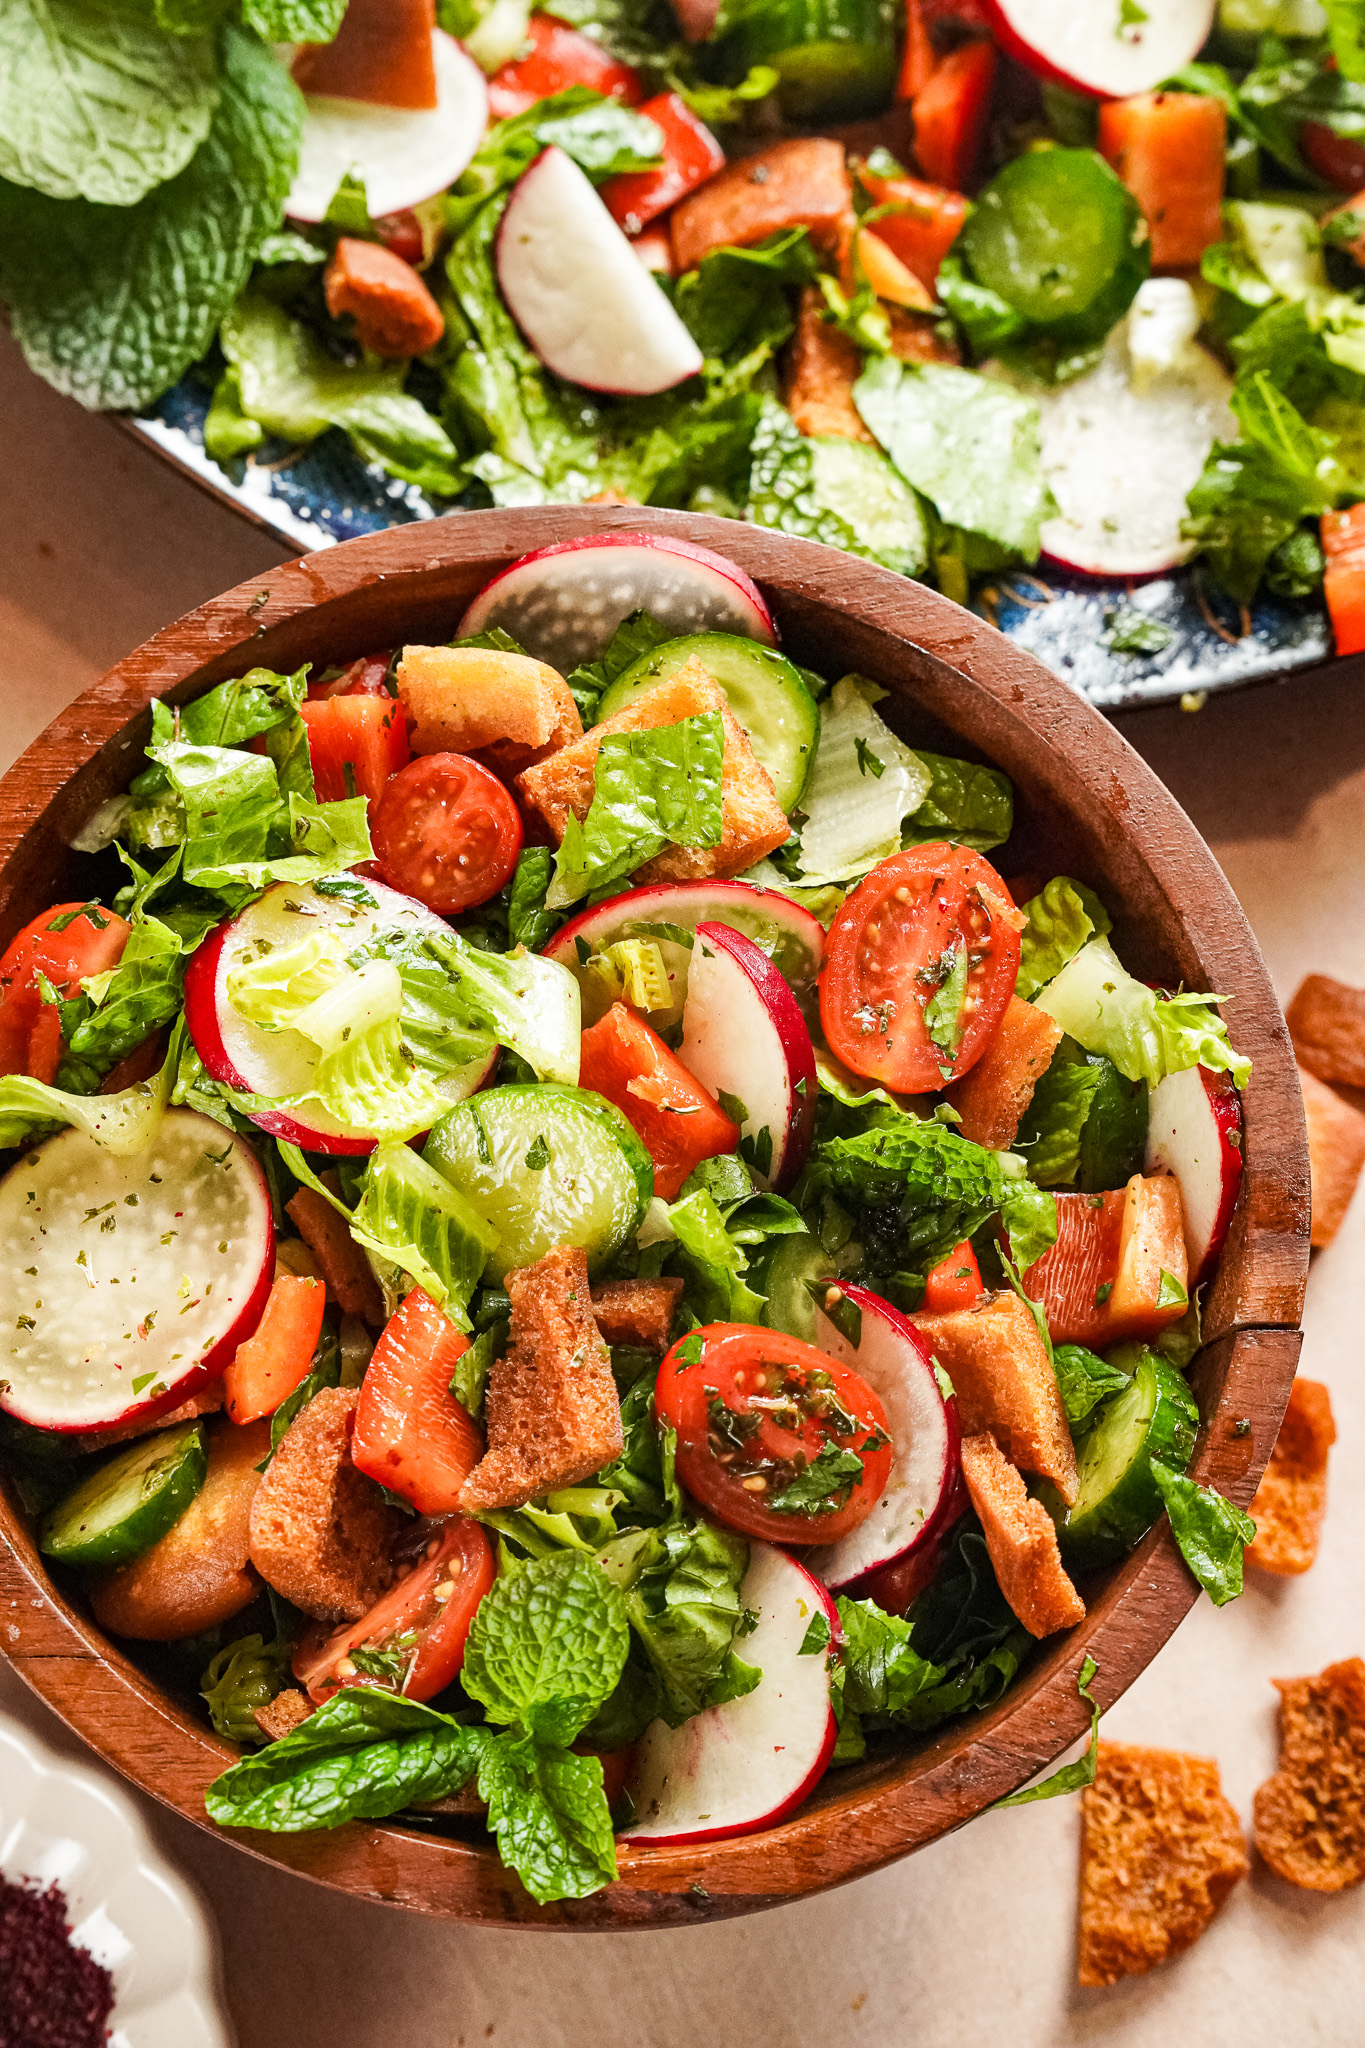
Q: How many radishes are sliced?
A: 12